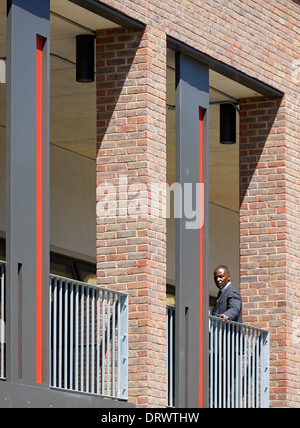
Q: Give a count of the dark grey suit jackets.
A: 1